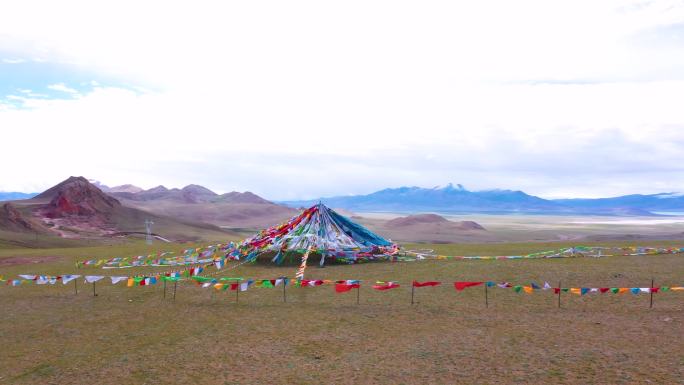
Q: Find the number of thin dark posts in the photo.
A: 11